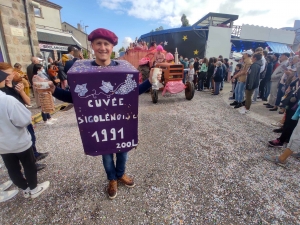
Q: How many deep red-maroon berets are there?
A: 1